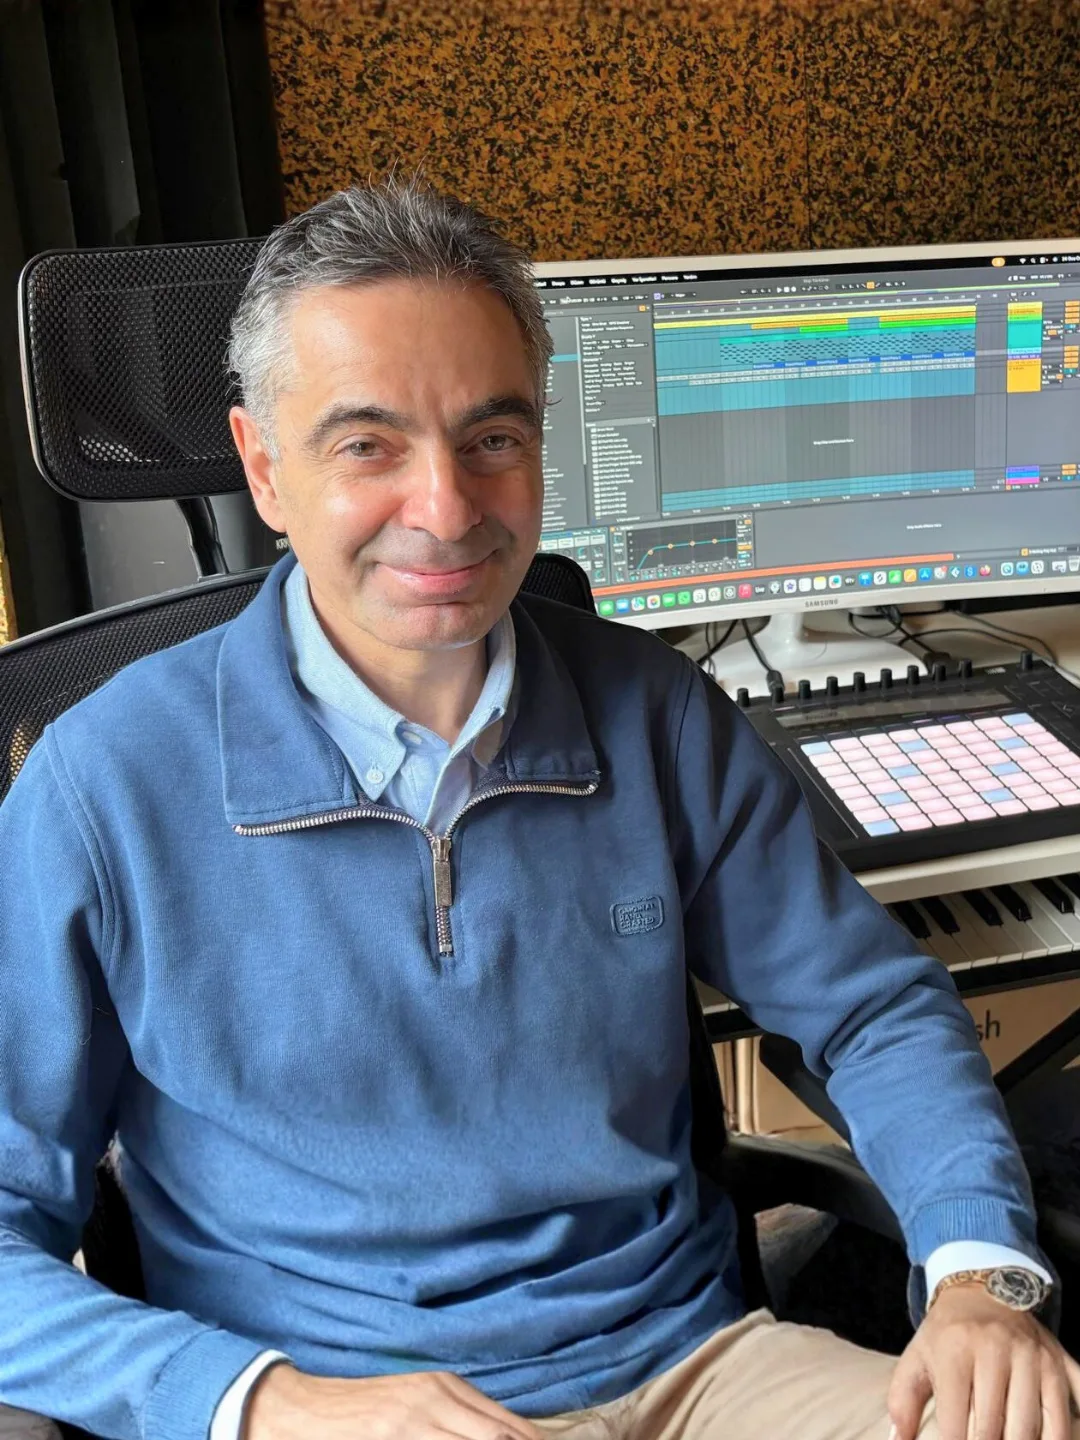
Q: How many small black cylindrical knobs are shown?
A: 10